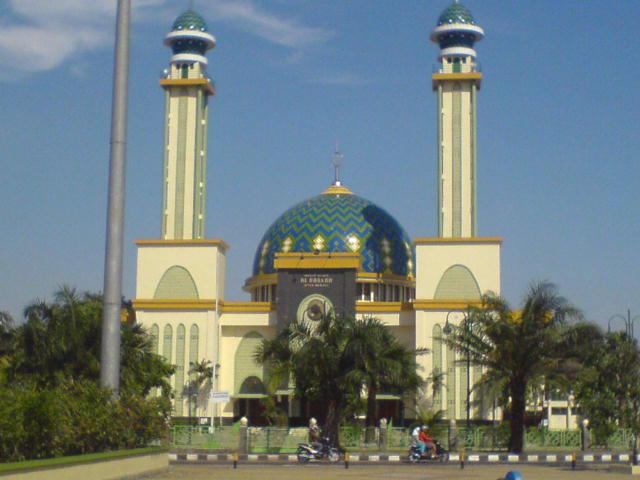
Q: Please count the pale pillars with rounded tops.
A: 2